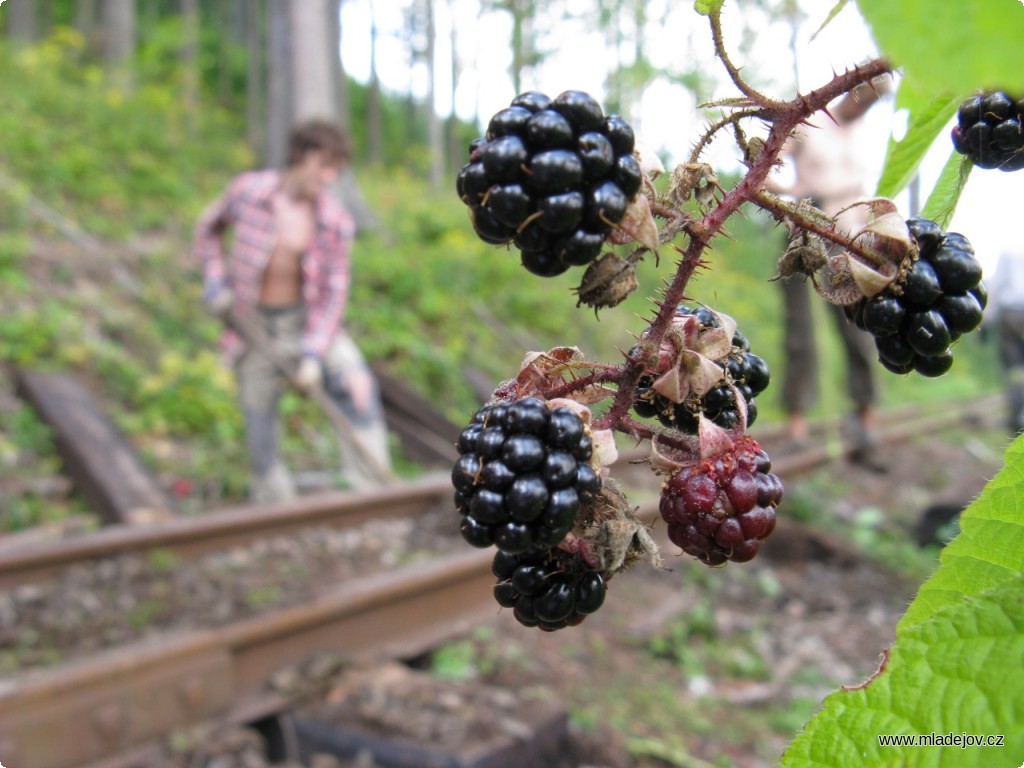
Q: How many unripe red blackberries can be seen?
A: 1